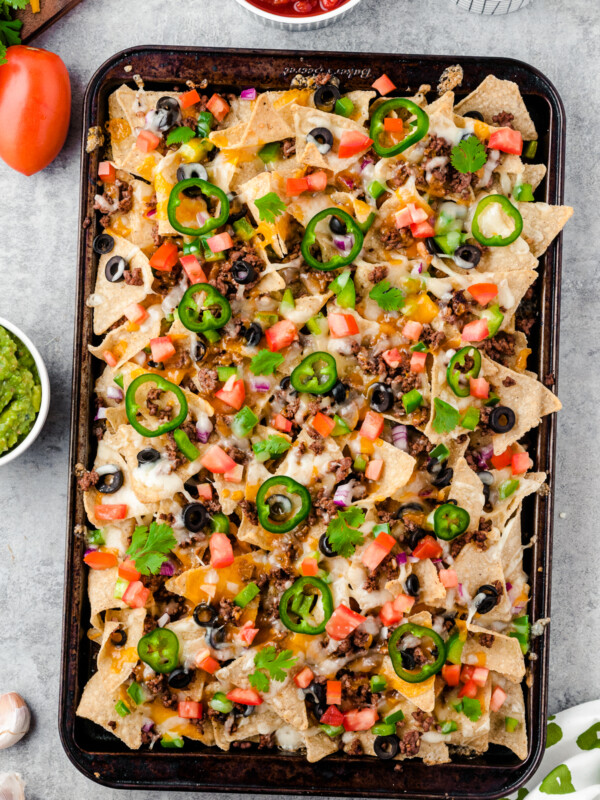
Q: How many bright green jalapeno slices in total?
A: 13